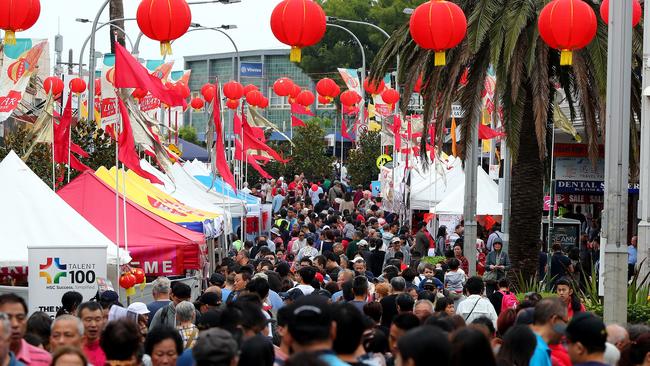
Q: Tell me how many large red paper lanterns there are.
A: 6